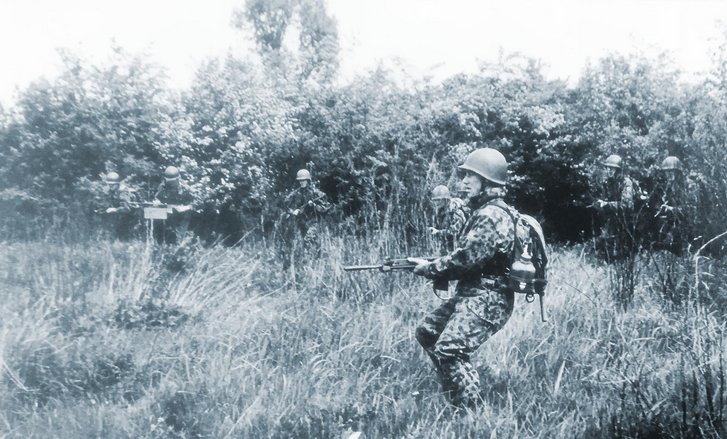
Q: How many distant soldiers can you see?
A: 6